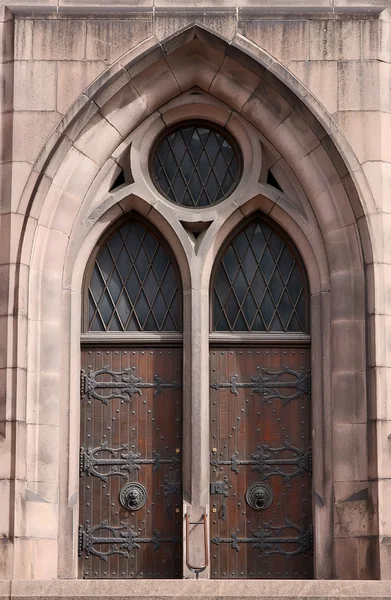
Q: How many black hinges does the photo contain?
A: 6